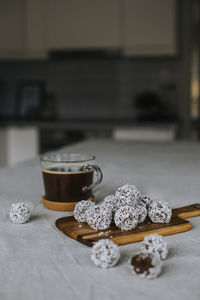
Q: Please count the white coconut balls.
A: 12